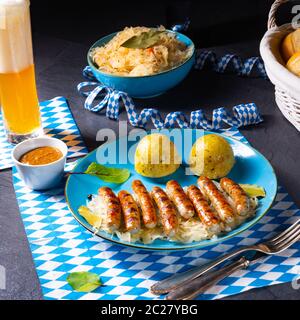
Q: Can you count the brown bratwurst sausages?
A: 8